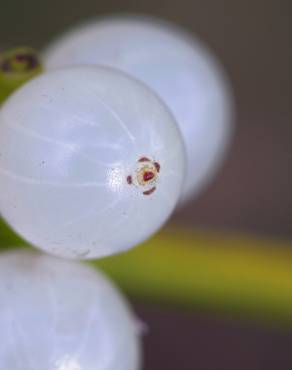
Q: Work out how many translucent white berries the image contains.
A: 3